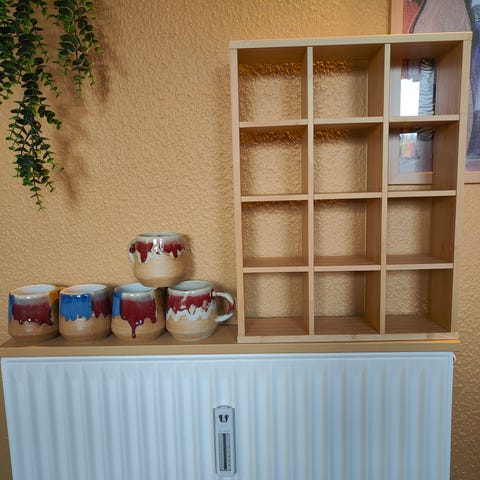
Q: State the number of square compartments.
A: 12